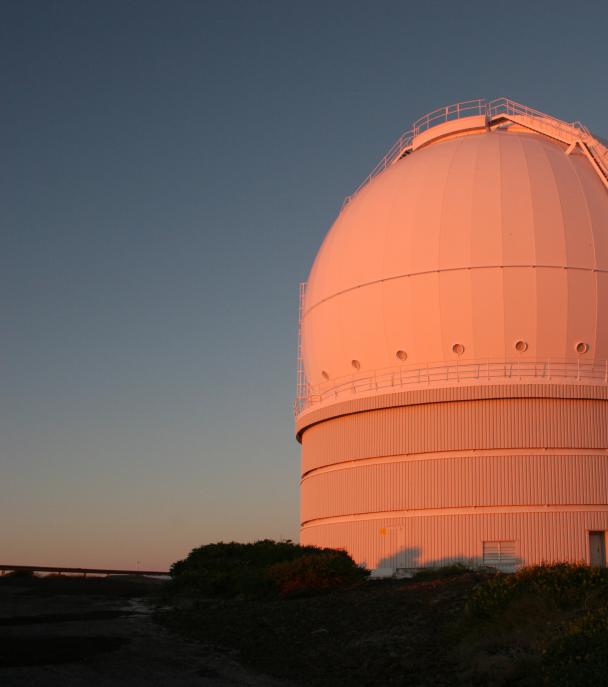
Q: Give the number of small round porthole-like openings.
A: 6